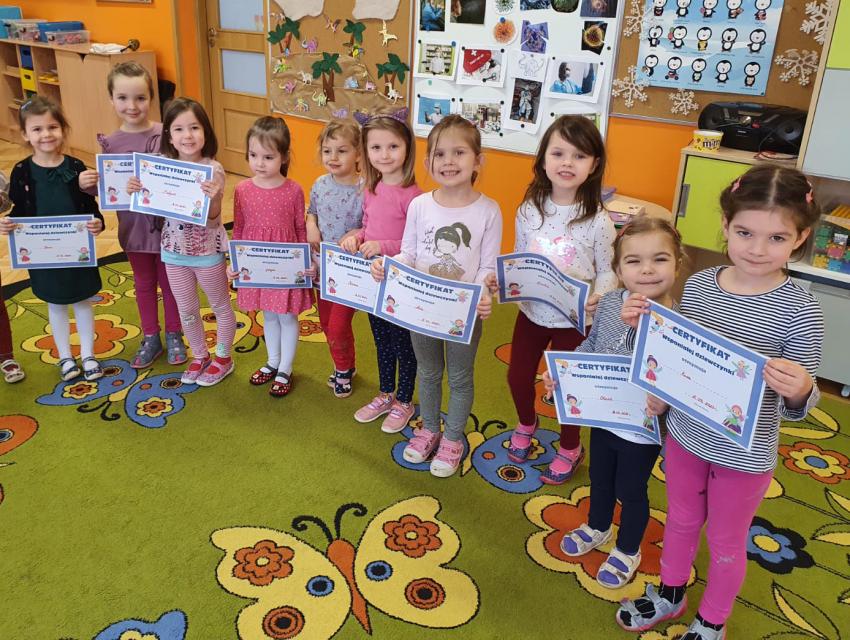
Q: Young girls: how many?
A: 10